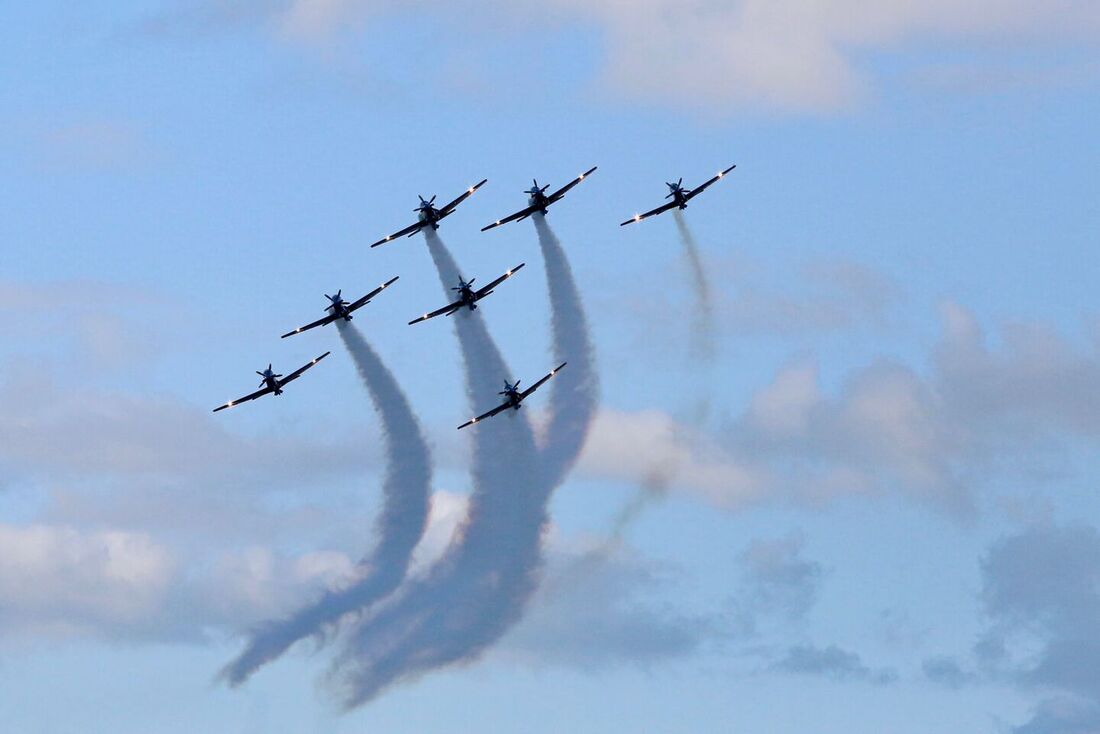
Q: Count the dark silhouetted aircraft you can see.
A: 7